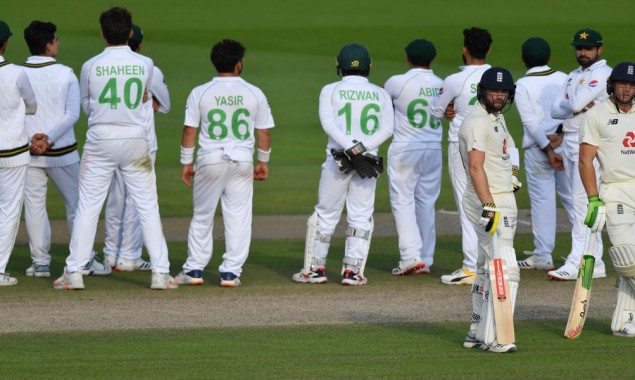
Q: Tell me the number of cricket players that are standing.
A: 12